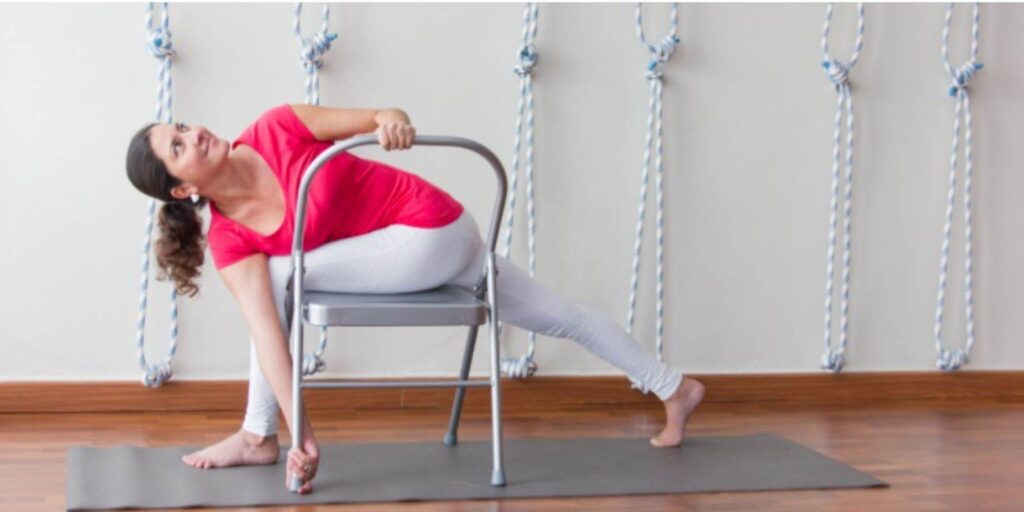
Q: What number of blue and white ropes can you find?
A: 6